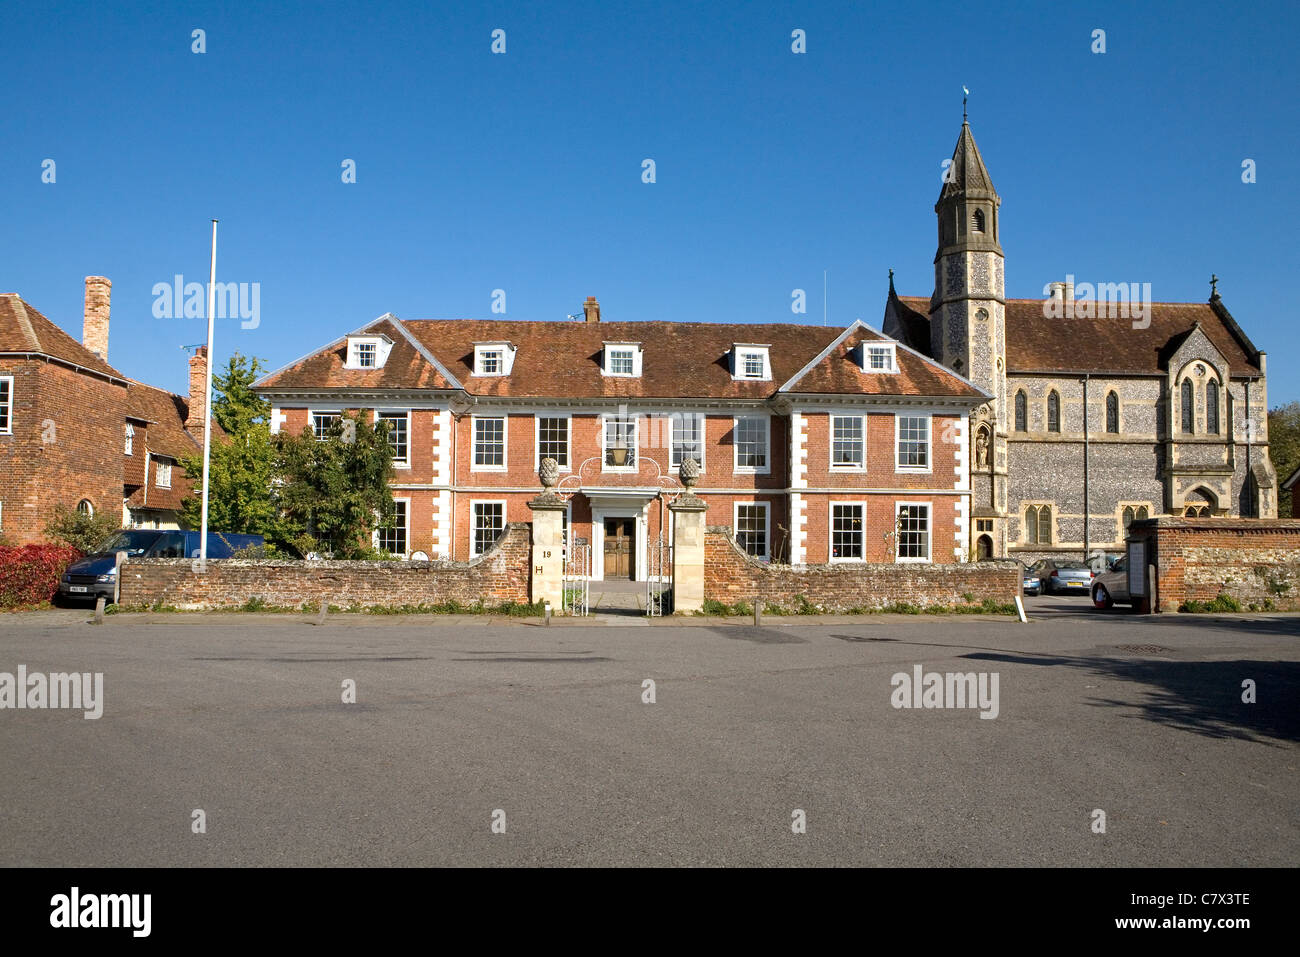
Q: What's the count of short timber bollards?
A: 5